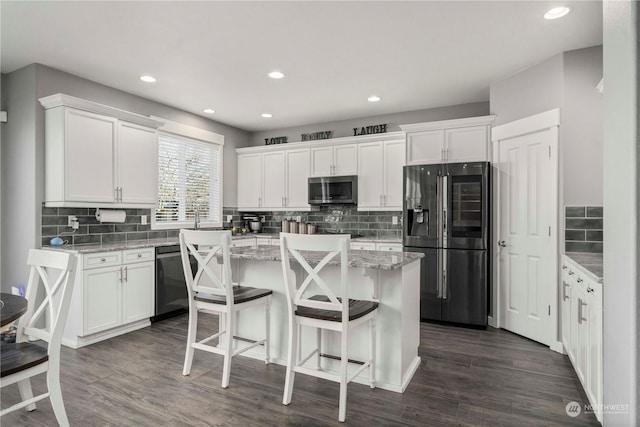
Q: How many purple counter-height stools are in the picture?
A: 0